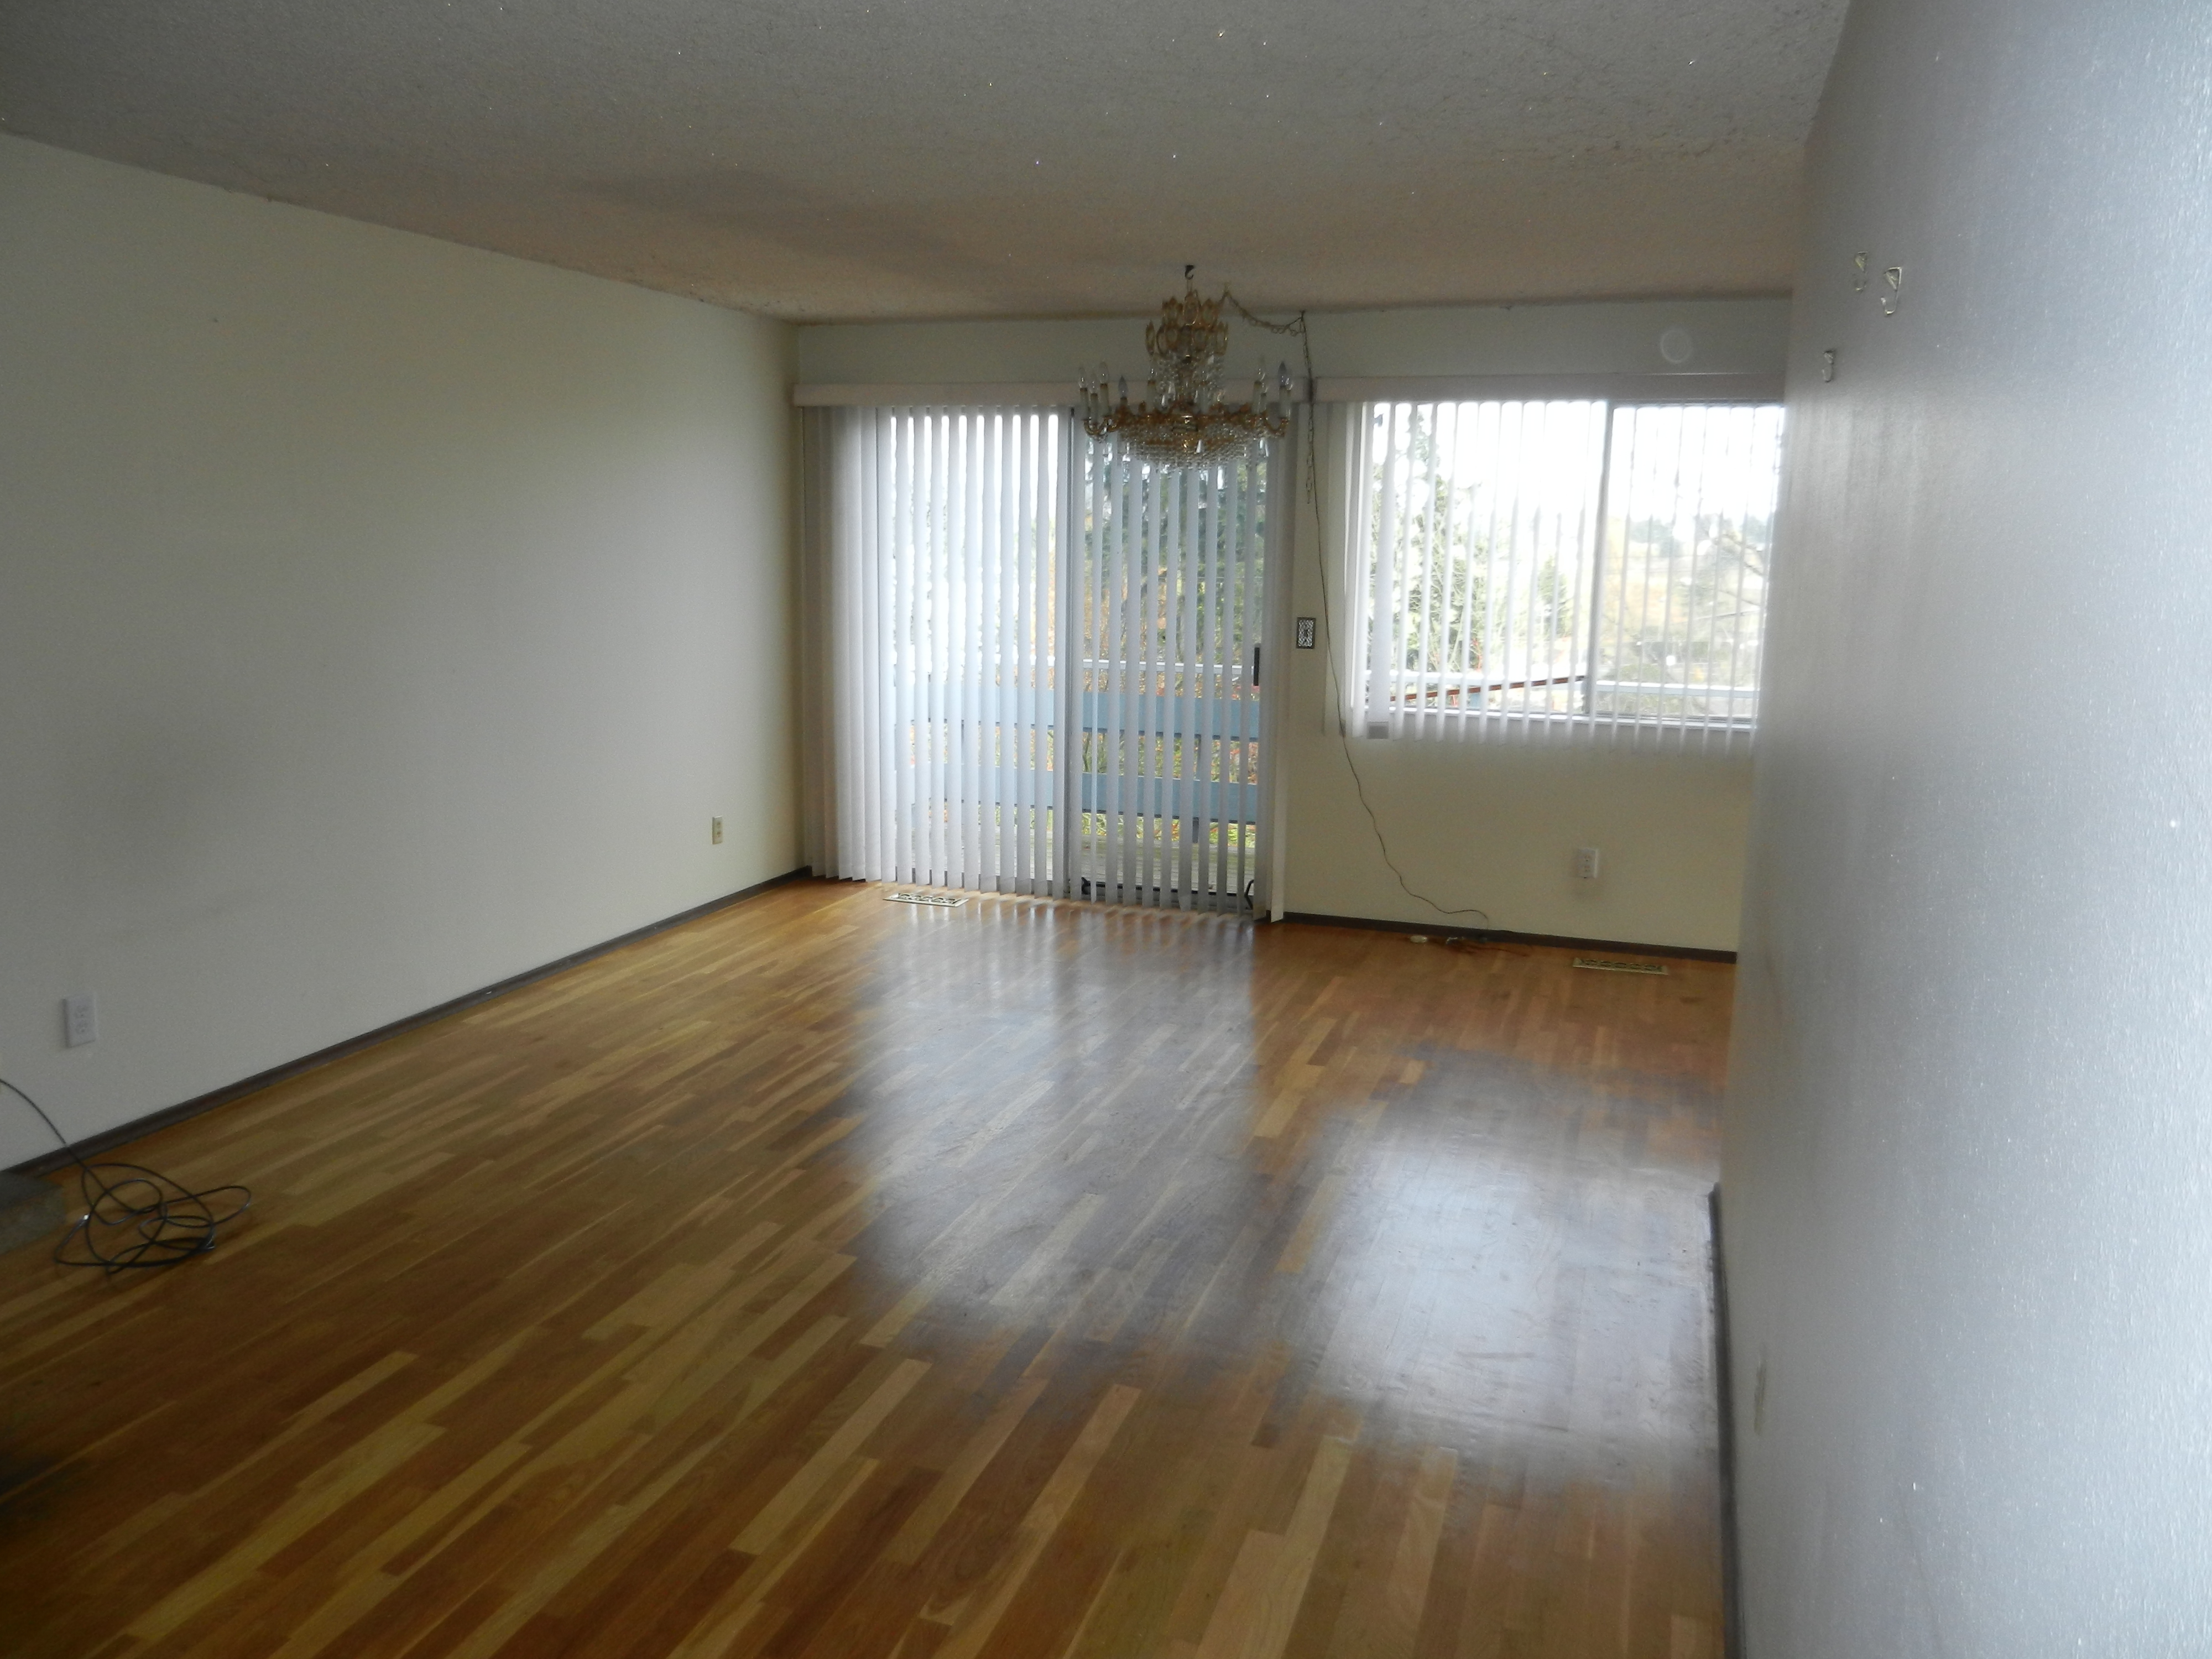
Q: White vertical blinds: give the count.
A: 2